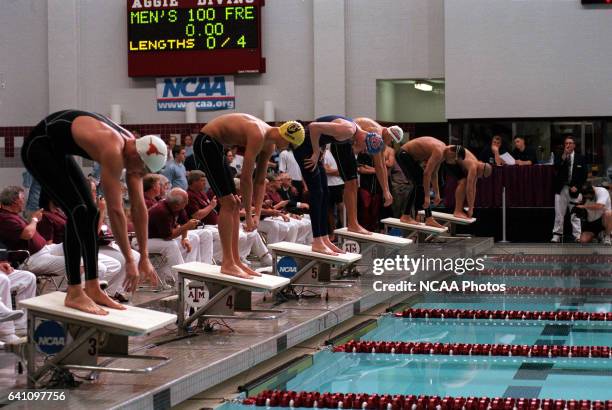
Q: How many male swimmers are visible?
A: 6